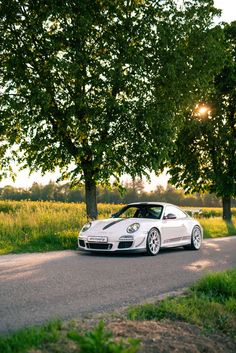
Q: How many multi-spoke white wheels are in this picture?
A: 2